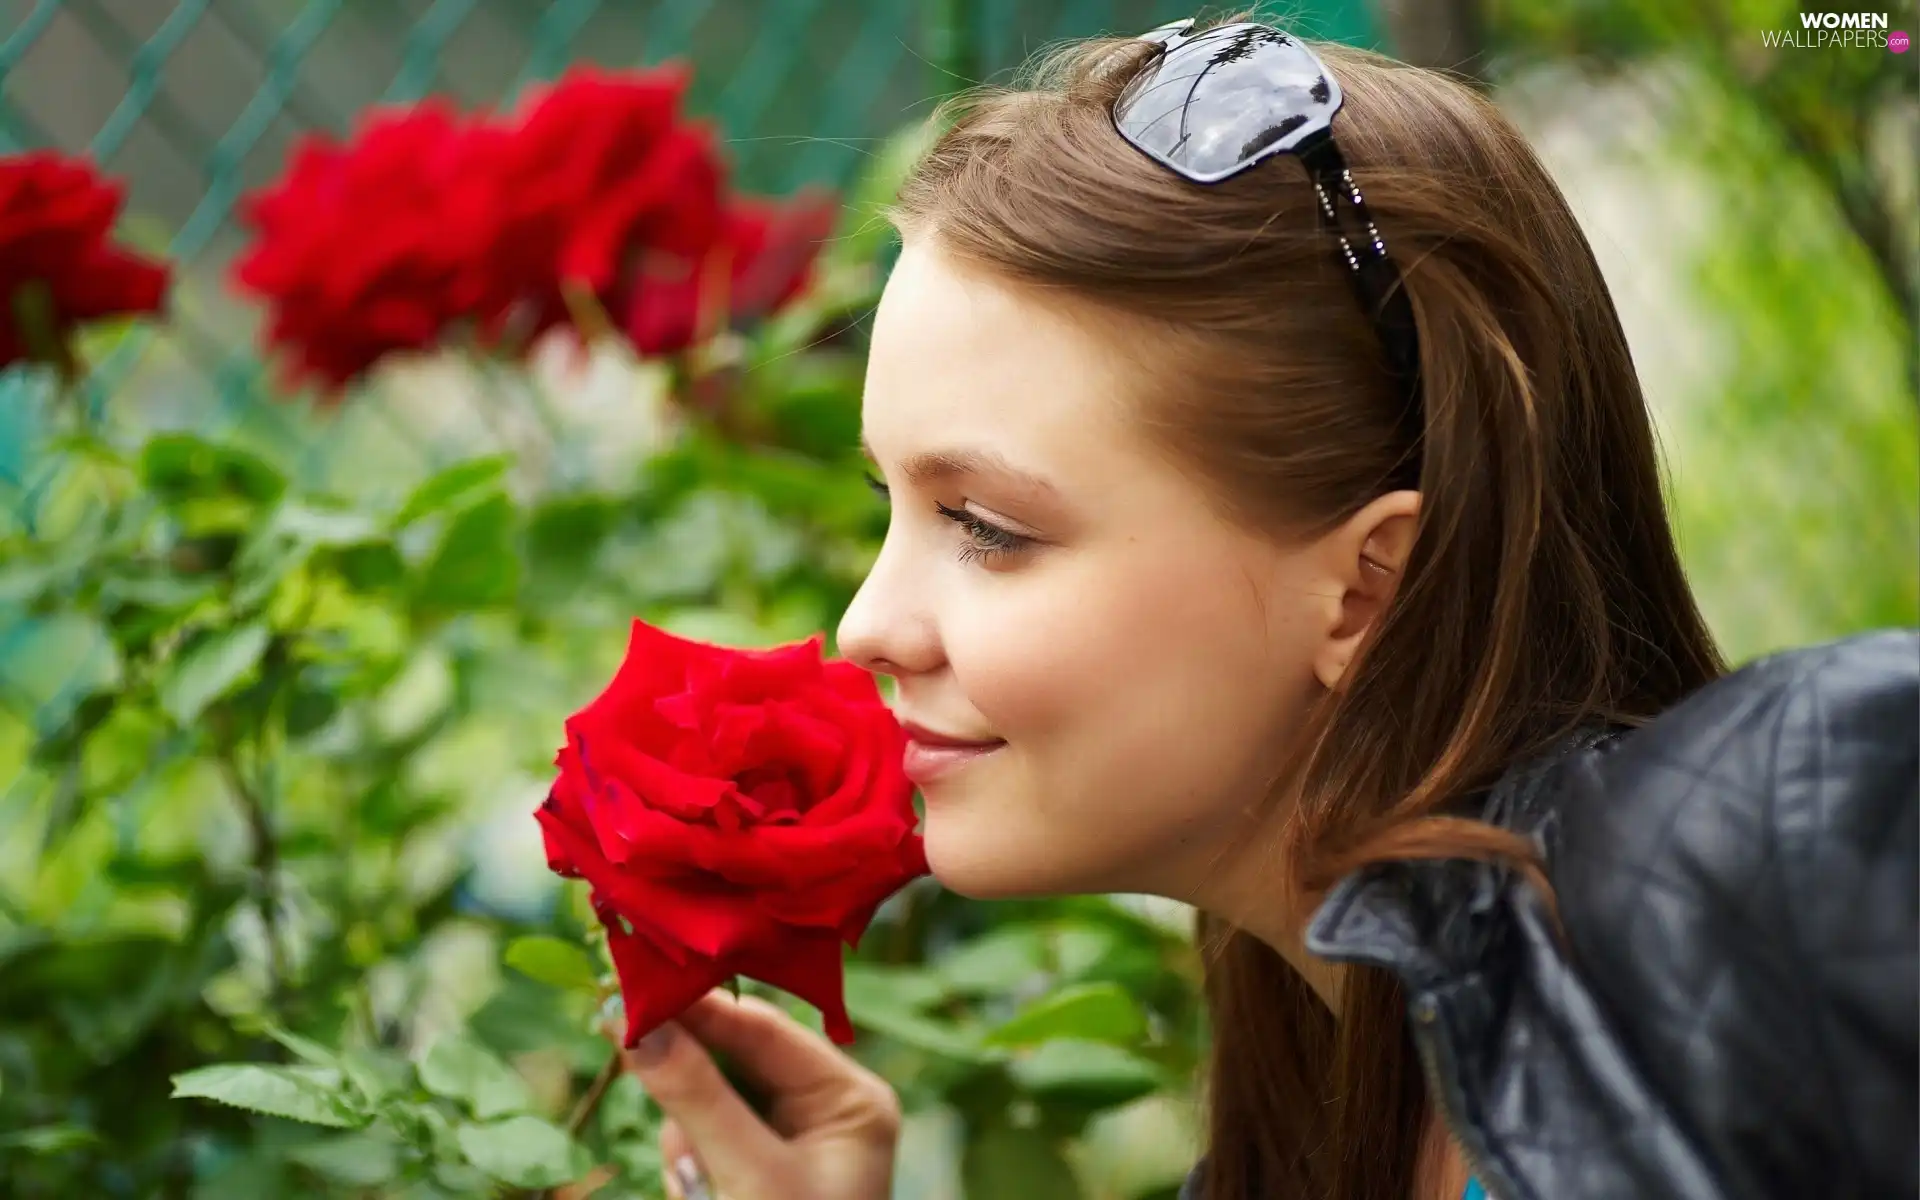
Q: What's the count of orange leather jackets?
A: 0